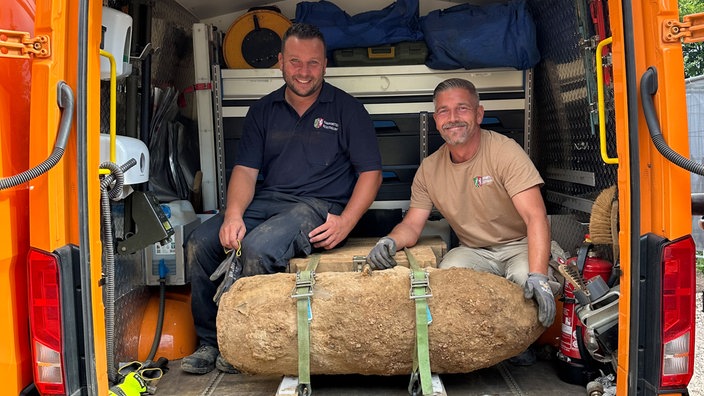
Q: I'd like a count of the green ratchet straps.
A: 2